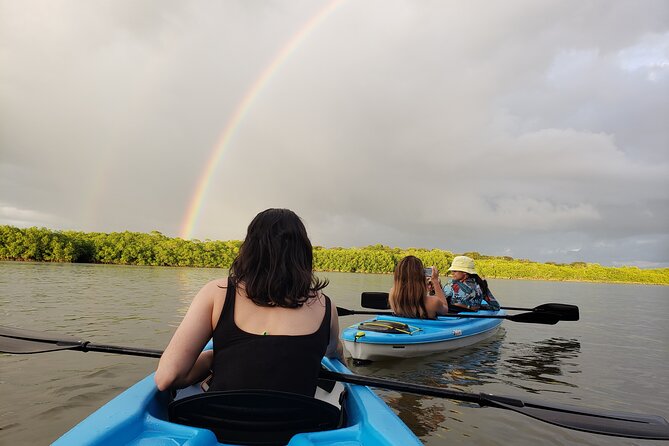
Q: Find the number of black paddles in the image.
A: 3